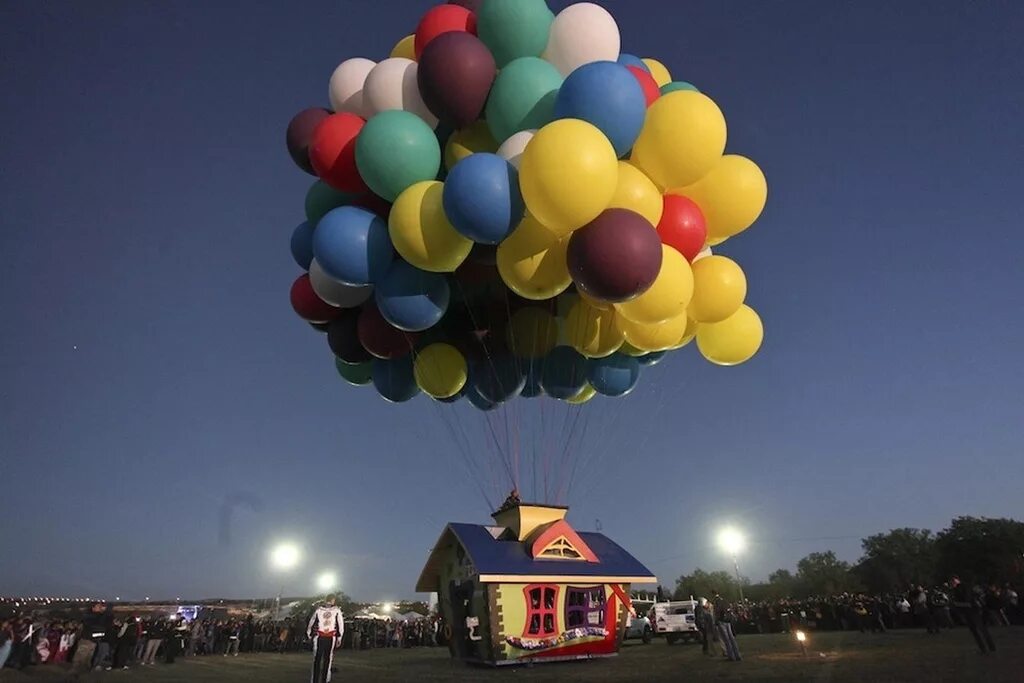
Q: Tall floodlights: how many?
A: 3